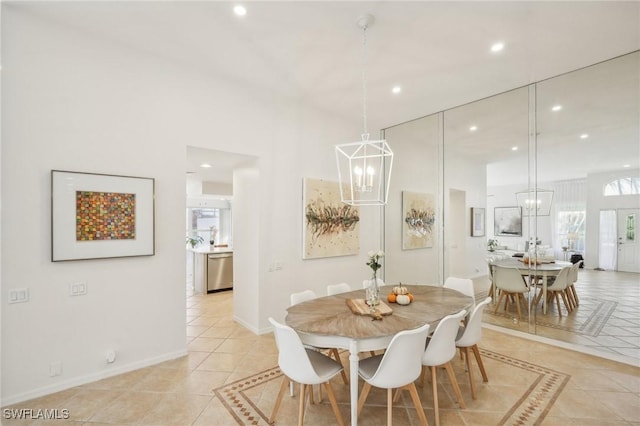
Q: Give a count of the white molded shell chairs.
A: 8